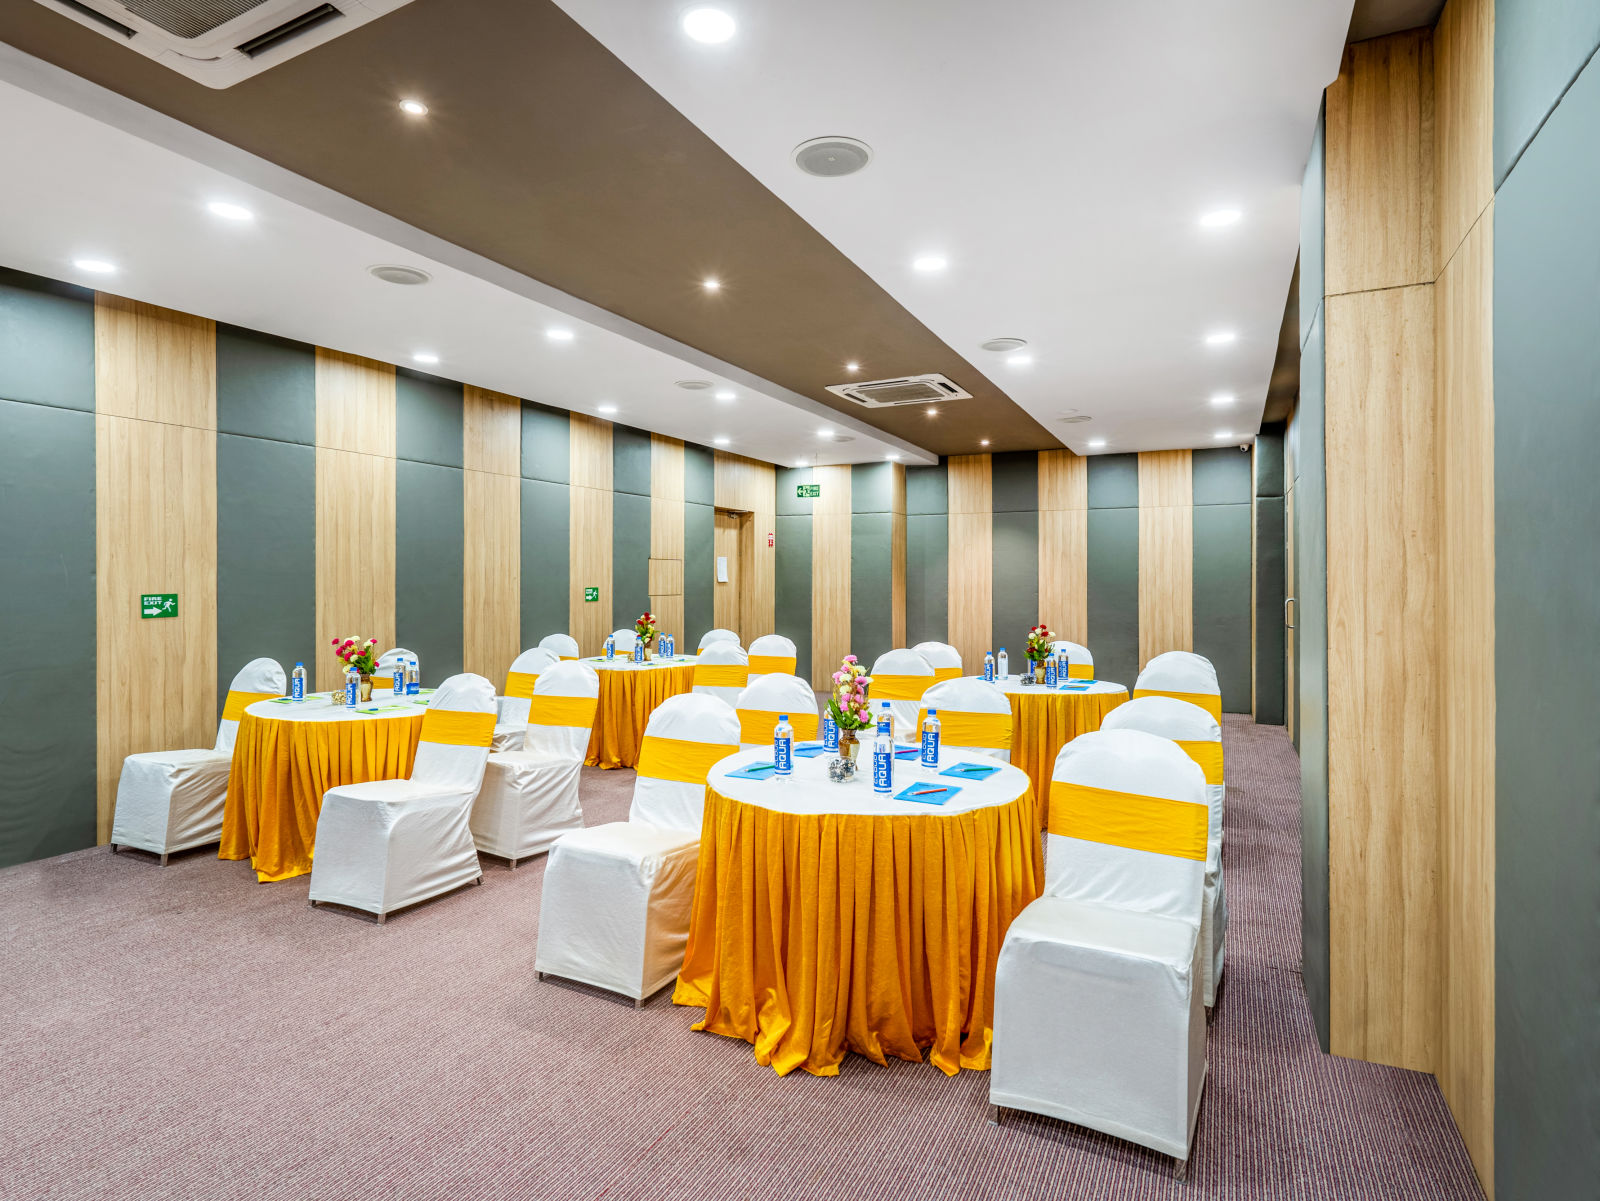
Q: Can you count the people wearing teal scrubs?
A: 0